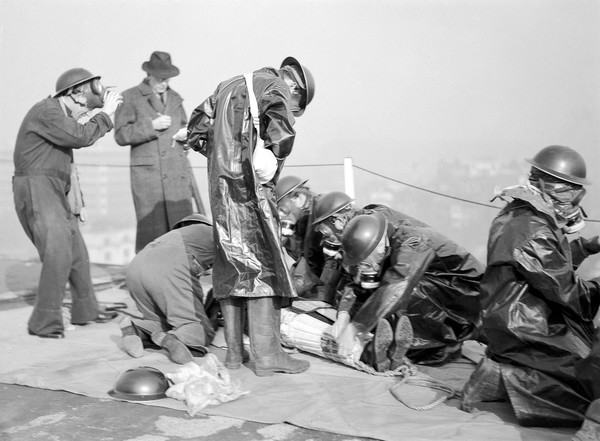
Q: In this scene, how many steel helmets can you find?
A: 8